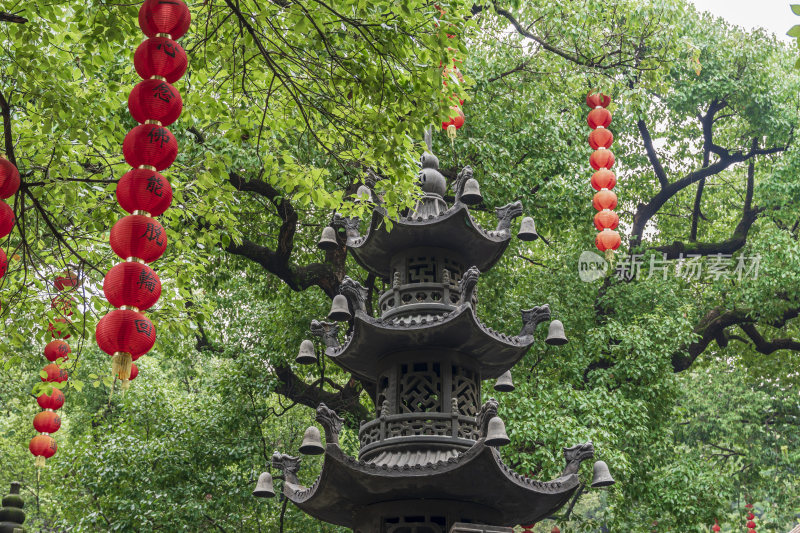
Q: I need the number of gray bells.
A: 12